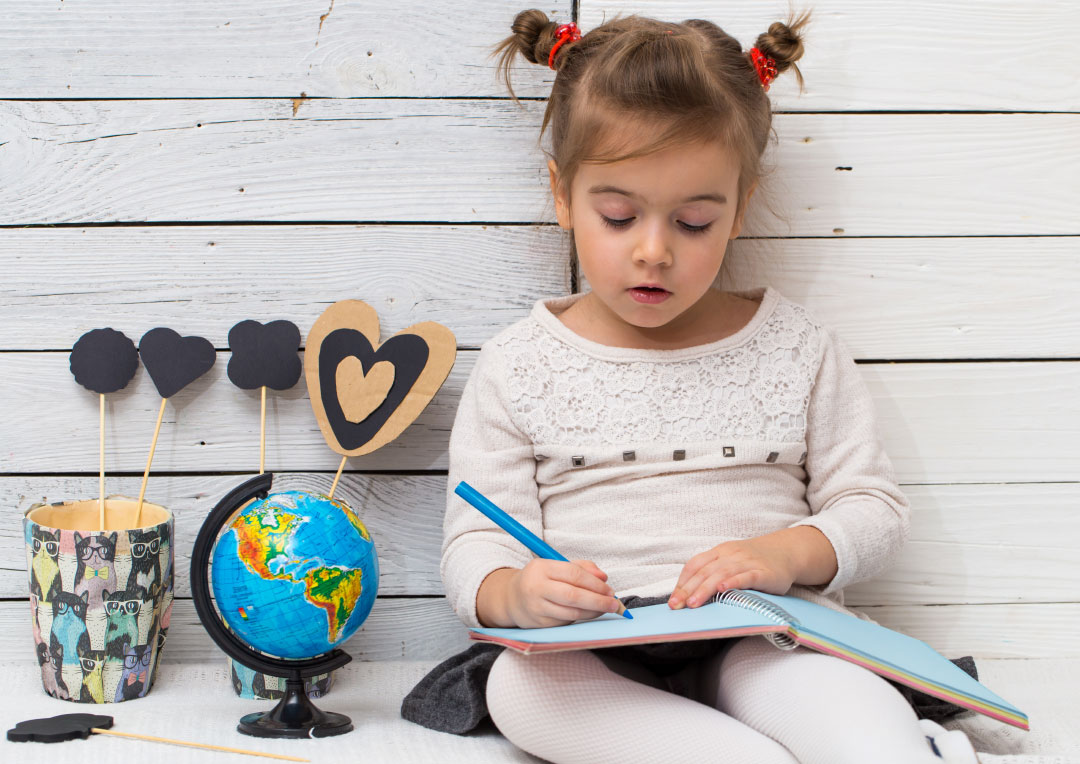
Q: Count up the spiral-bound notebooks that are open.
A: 1